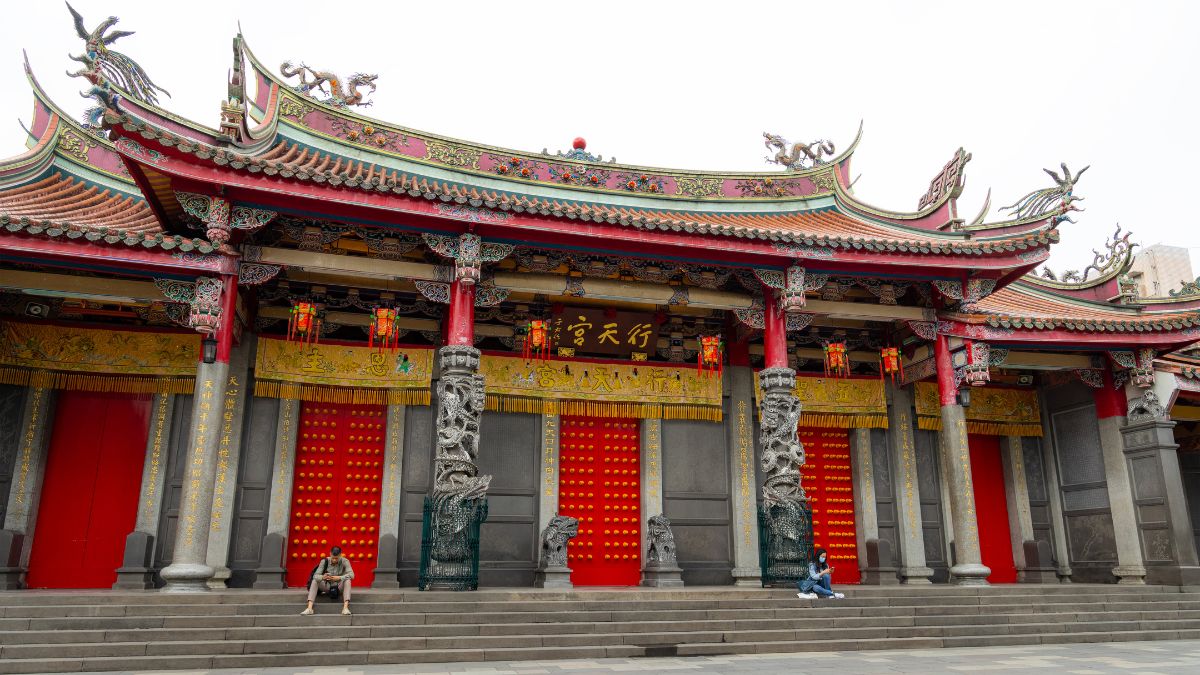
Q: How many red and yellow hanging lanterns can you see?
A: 6